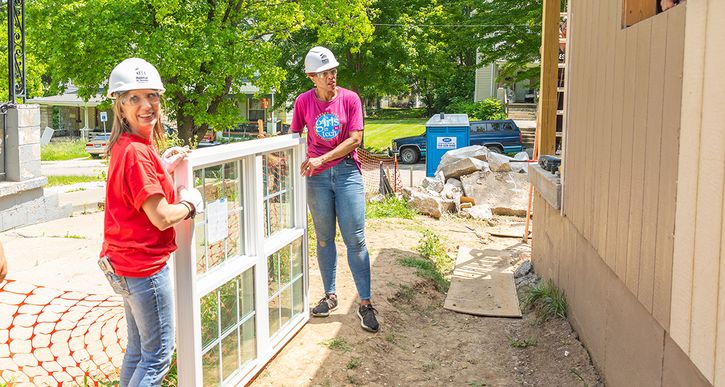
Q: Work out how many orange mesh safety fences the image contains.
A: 2